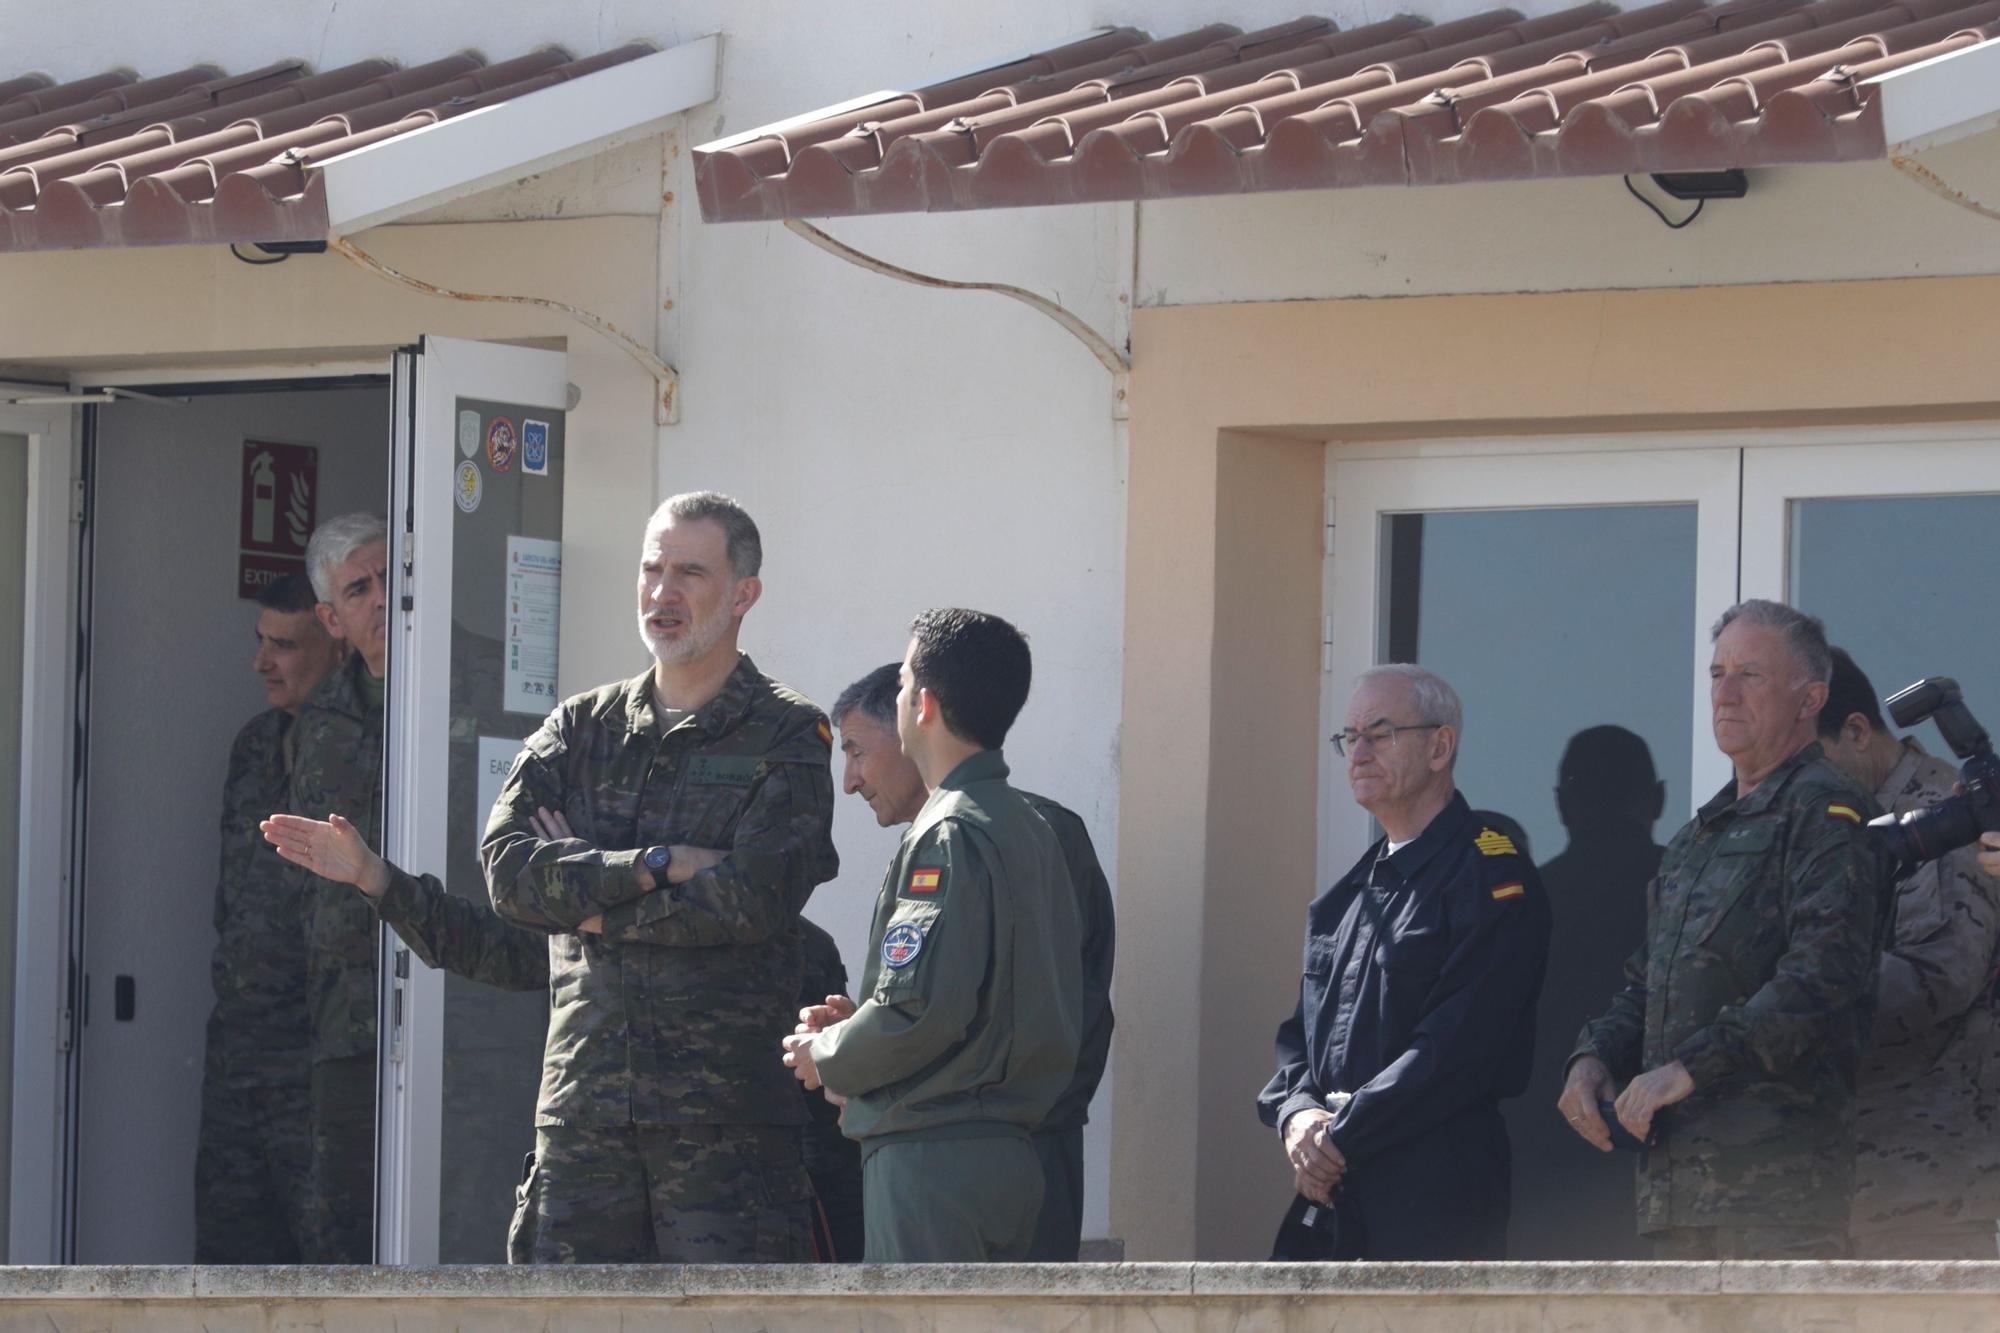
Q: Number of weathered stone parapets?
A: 1